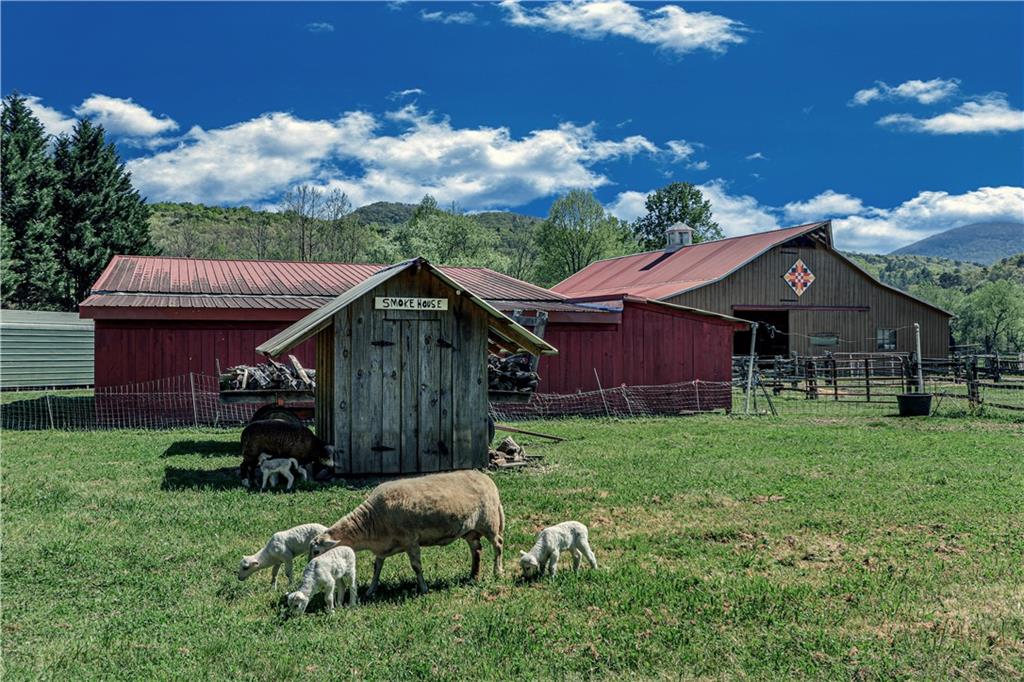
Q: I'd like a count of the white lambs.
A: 4